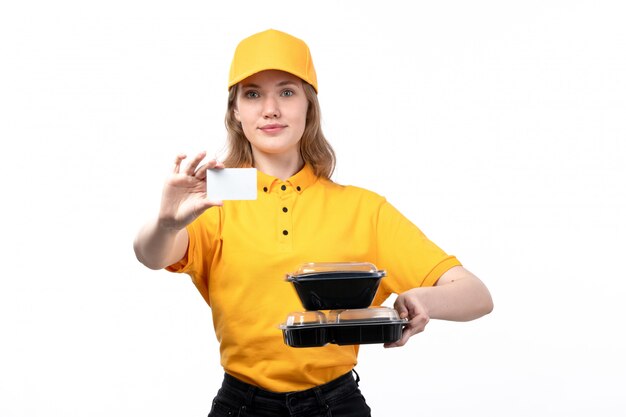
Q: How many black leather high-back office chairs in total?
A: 0